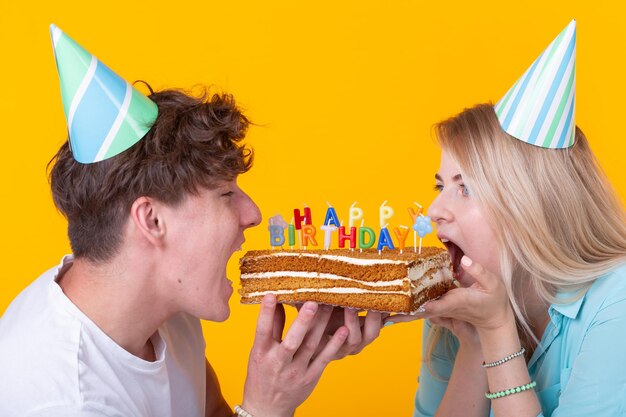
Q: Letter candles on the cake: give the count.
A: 13